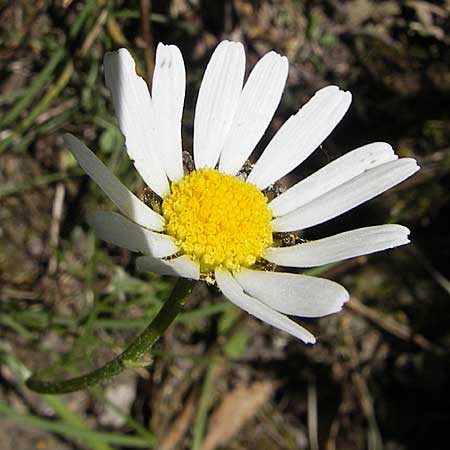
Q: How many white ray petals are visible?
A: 13